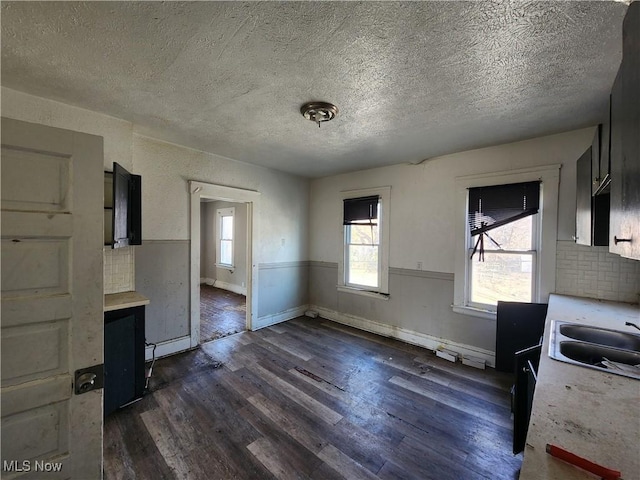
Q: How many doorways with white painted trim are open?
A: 1